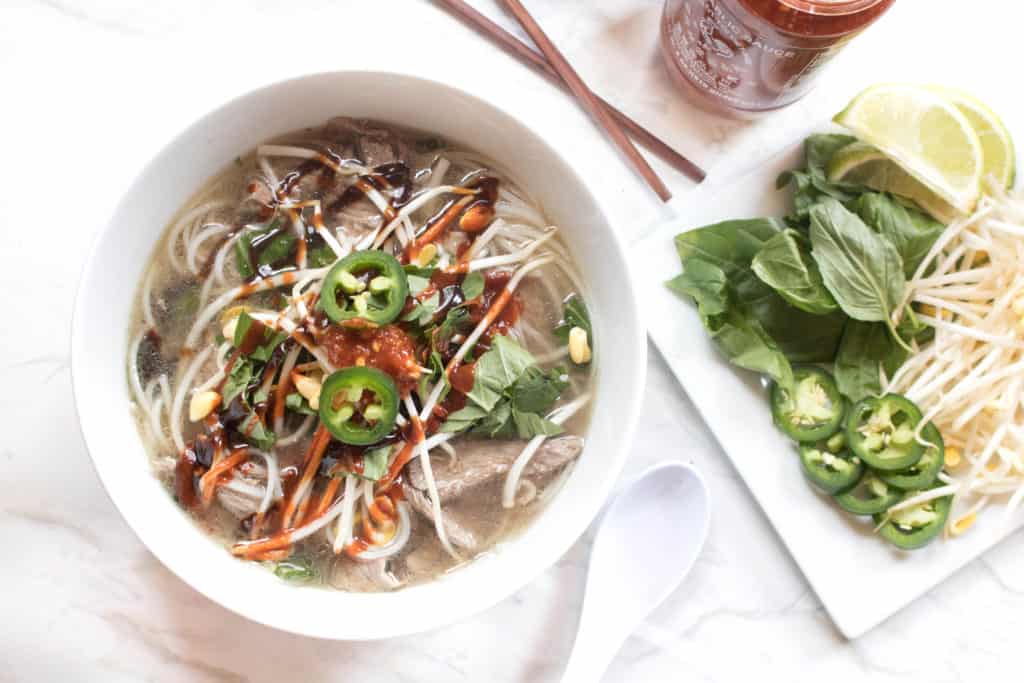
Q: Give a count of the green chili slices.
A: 8